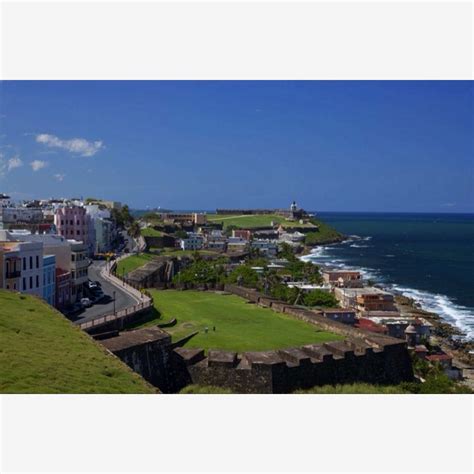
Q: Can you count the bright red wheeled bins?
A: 0